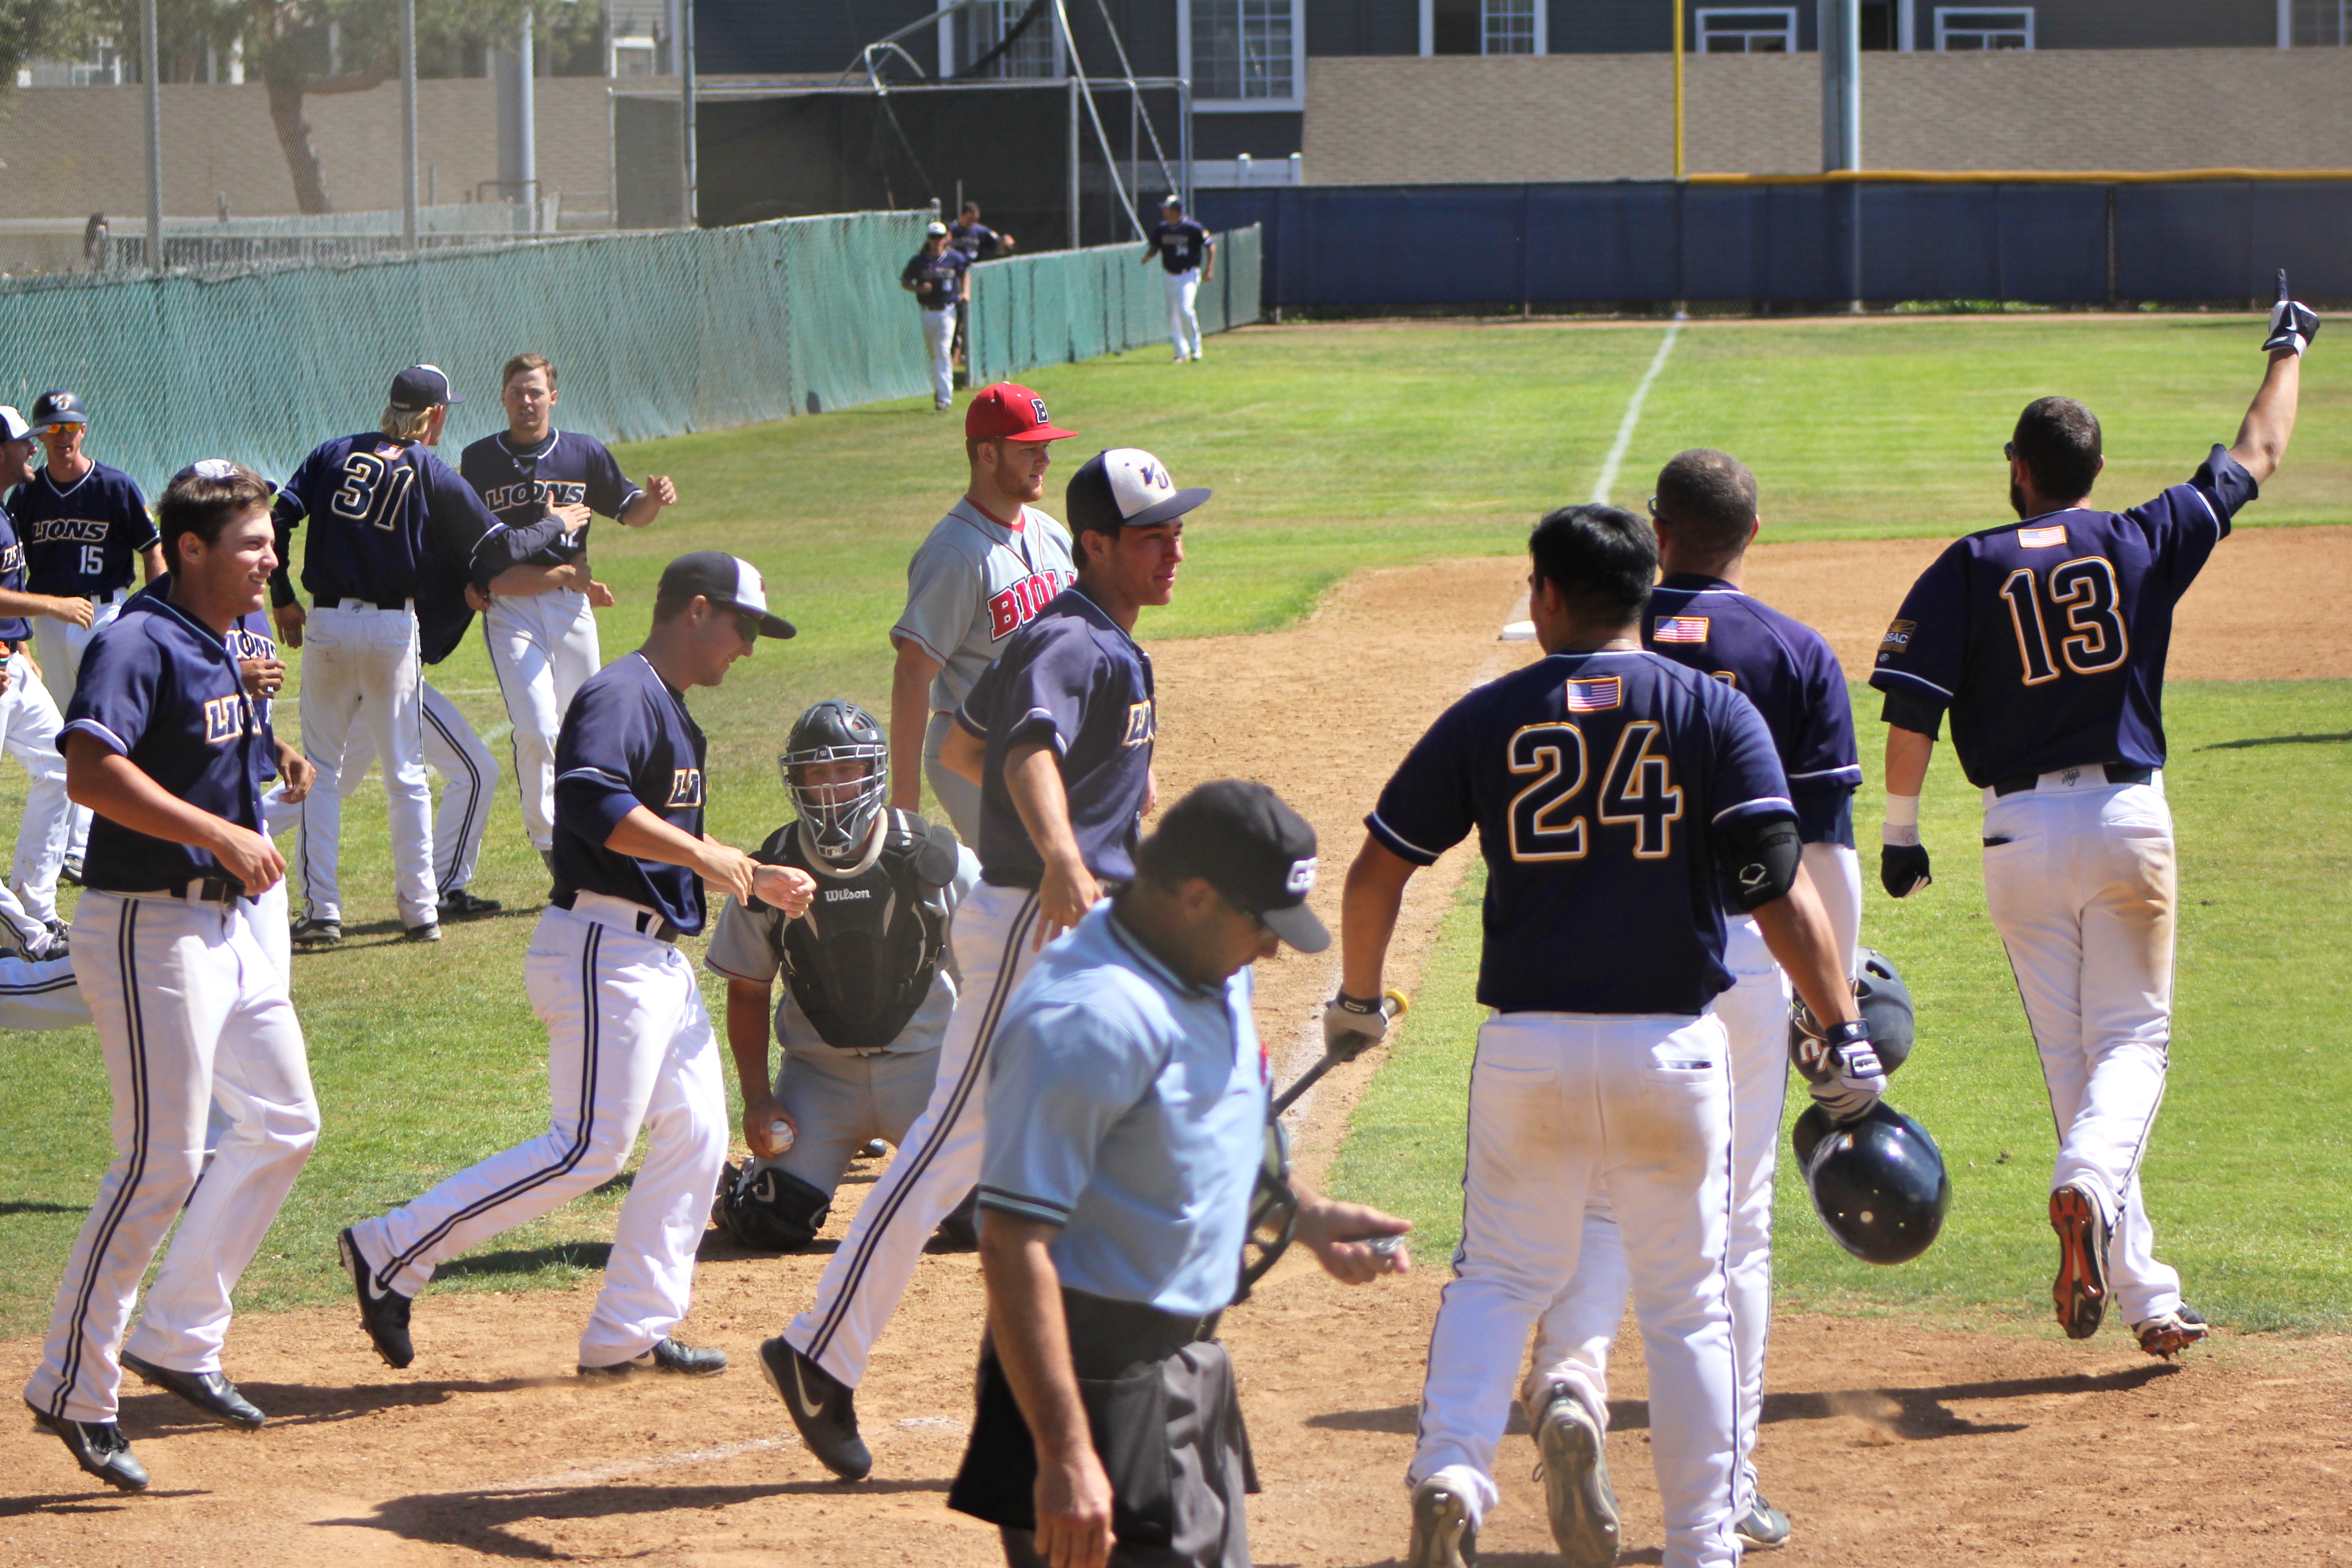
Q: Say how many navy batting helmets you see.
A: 3